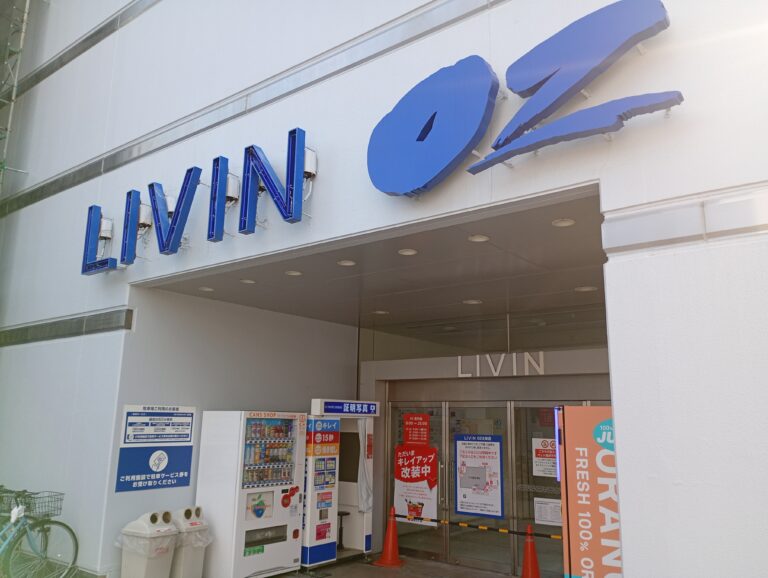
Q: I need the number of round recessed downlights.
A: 10